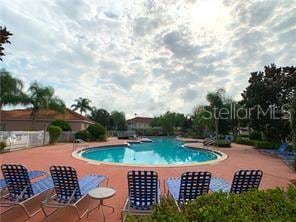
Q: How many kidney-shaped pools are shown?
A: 1